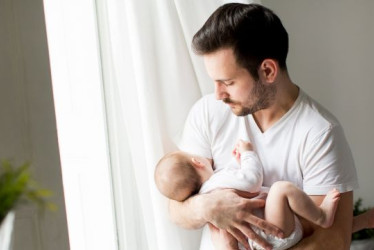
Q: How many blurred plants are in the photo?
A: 2